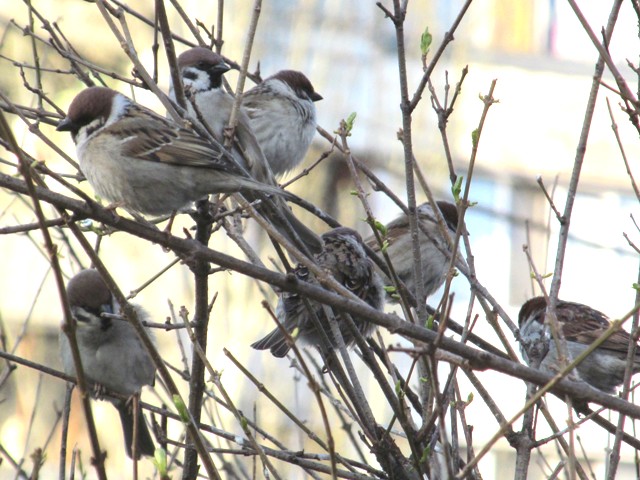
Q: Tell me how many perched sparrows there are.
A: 7